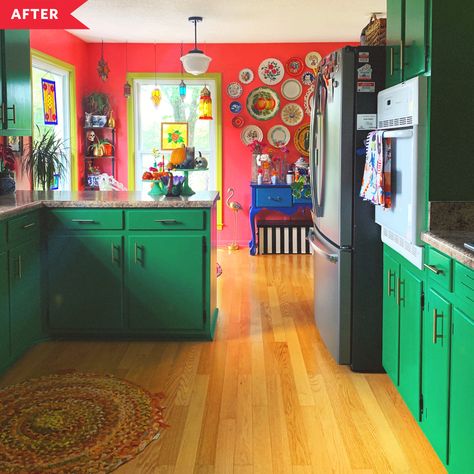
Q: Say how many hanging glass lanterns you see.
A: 5